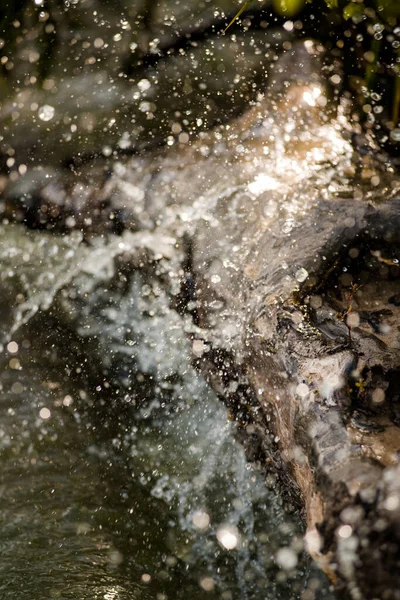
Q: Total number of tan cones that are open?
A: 0